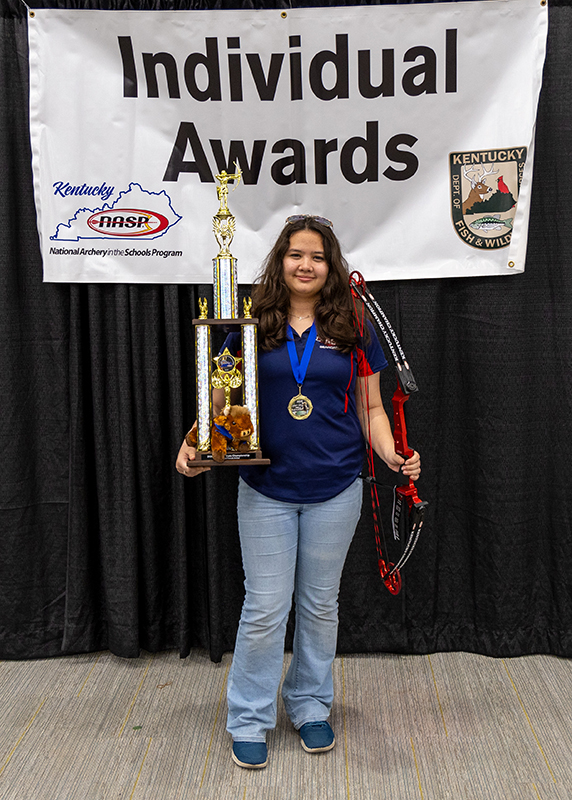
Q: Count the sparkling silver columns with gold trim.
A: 3